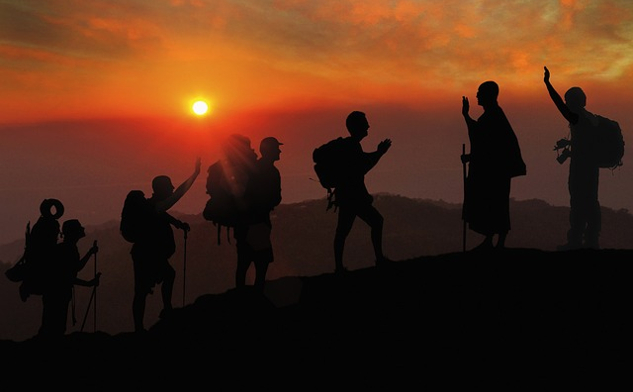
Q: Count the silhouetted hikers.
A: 6